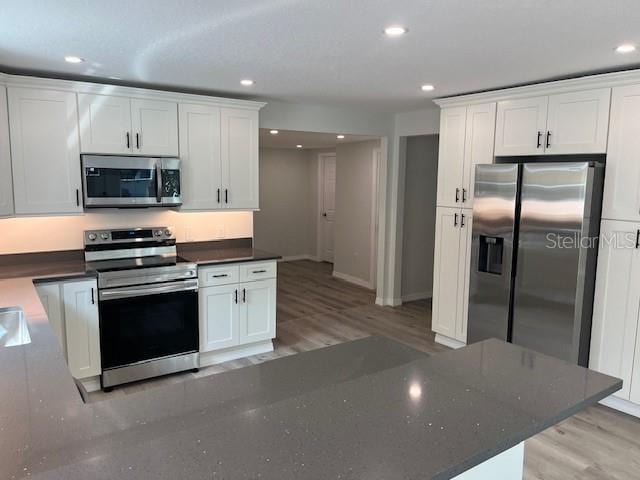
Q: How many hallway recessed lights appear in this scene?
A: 3